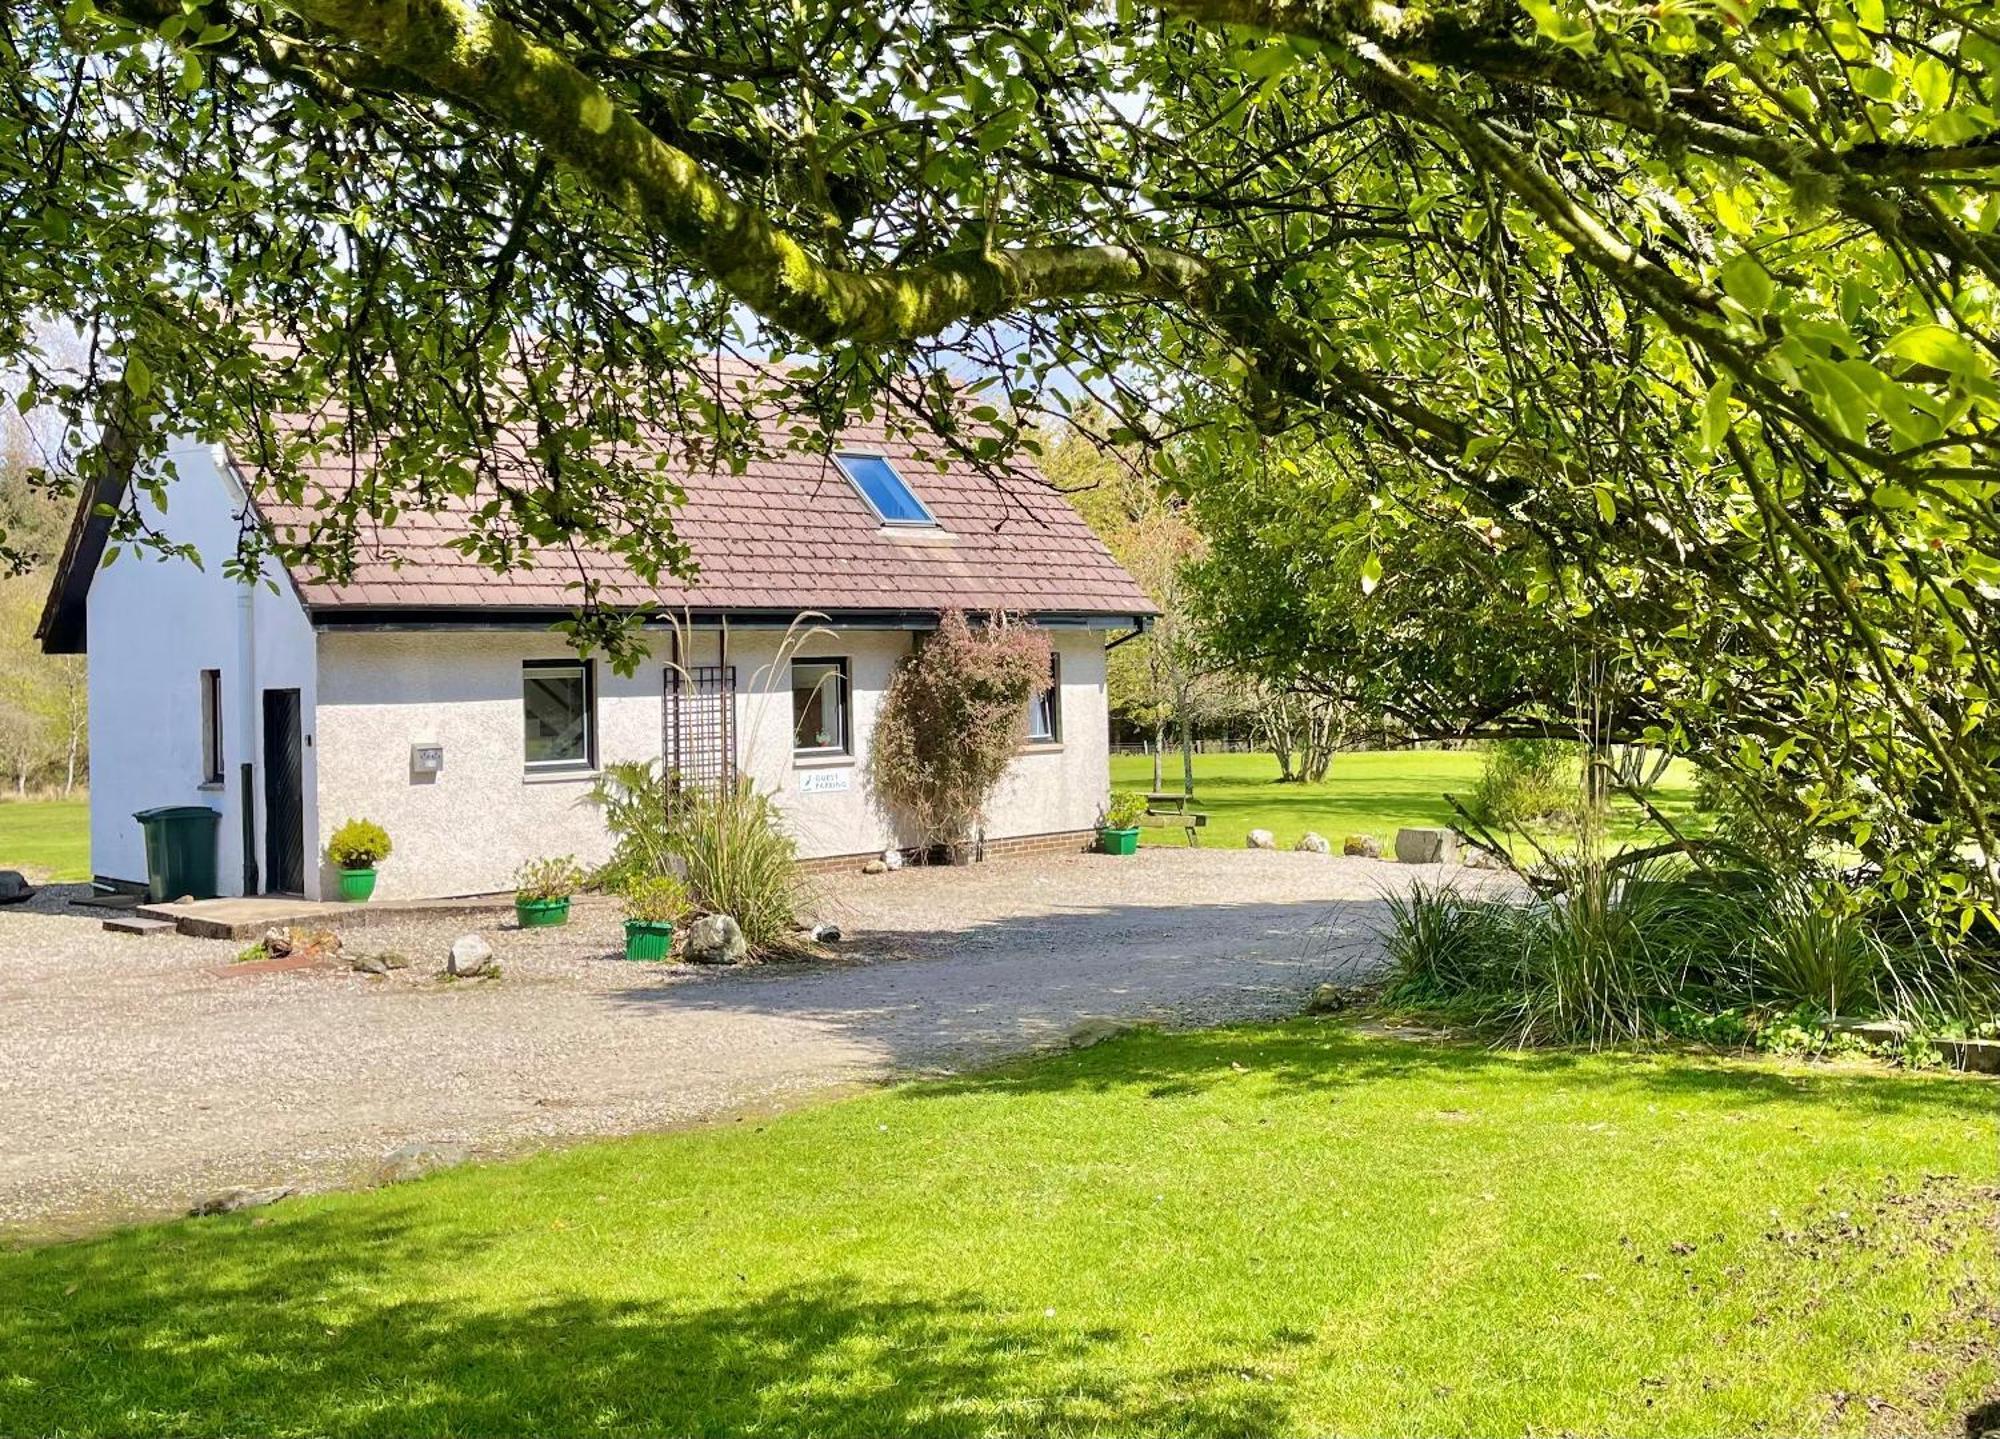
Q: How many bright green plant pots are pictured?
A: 4